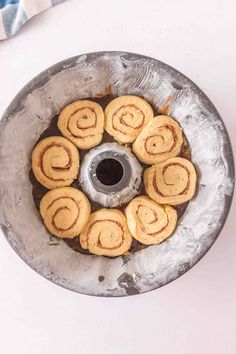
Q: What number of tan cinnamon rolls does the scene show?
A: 8